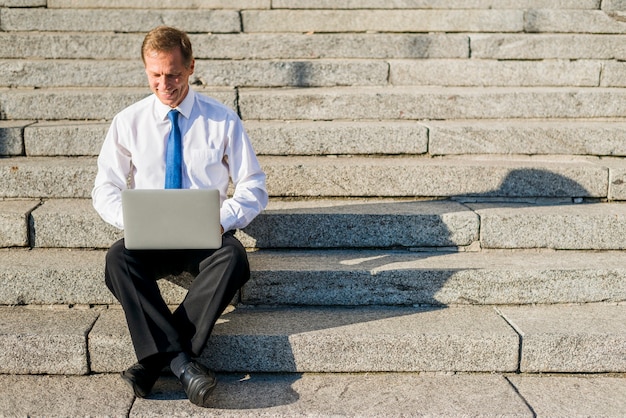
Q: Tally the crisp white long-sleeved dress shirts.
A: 1